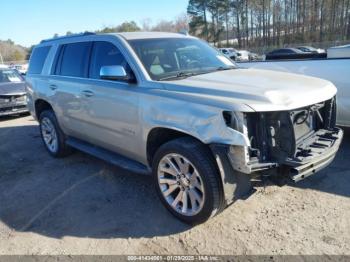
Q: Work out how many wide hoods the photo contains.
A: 1